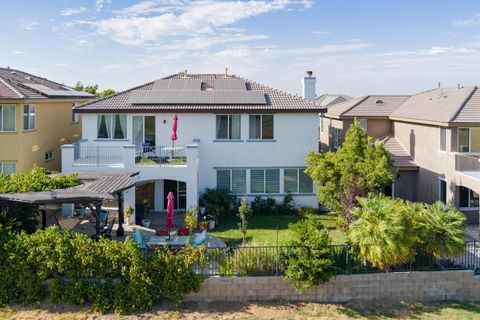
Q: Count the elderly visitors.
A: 0